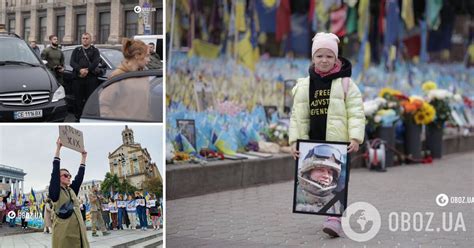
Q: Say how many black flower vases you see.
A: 3